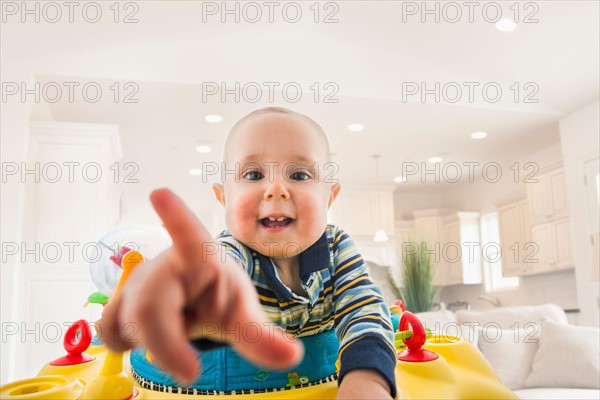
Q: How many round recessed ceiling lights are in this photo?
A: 8